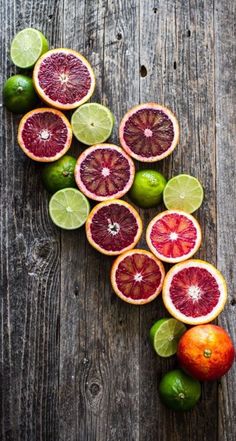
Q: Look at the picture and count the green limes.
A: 9